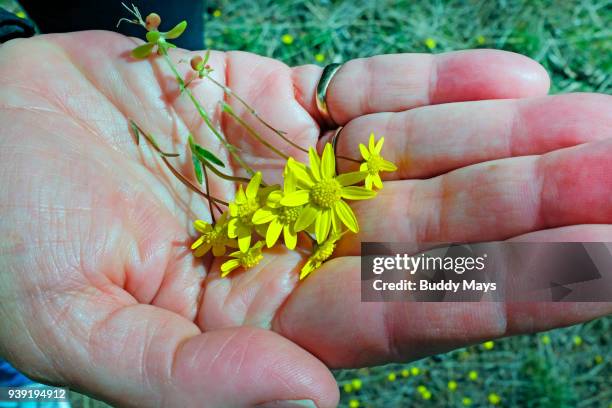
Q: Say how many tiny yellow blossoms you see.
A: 7